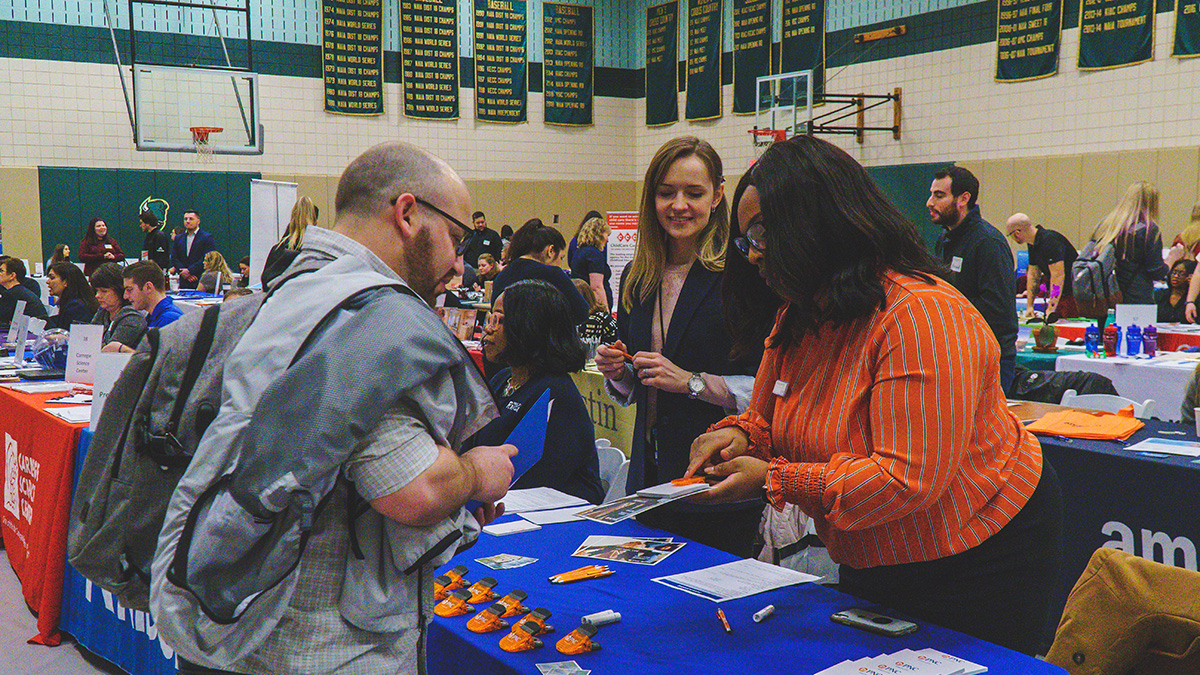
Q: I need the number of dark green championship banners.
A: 11